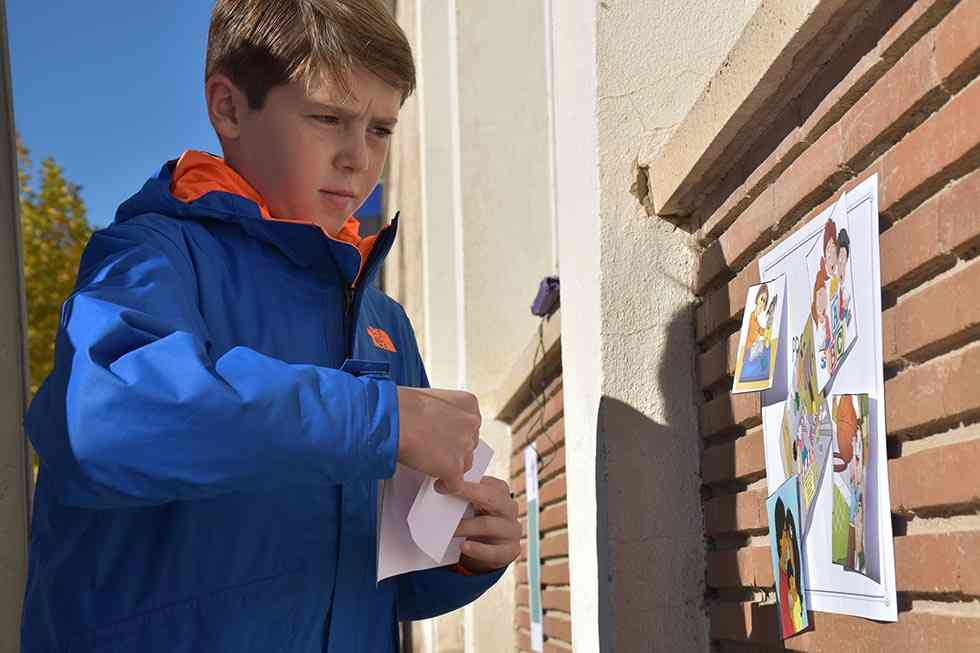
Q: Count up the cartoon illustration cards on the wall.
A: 5